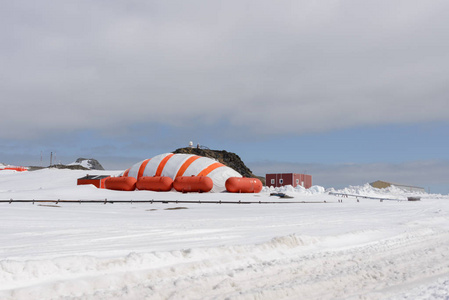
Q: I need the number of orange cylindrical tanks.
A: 4